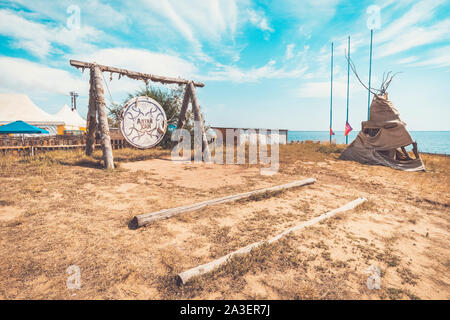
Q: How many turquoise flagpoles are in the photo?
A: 3